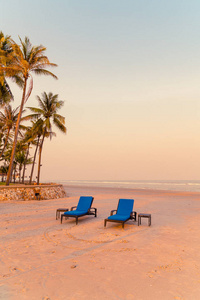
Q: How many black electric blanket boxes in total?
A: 0